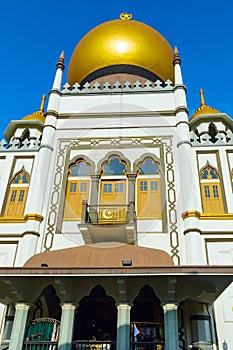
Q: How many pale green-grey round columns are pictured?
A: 4